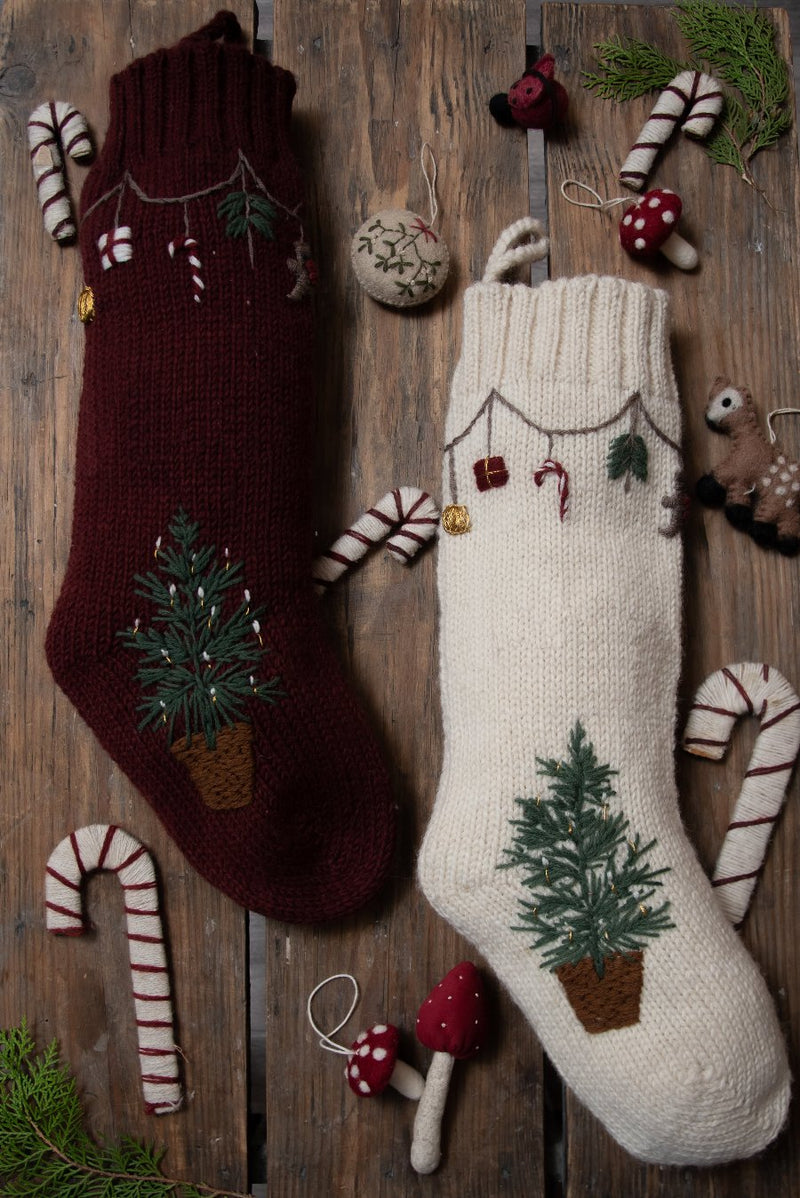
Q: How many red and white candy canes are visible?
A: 7